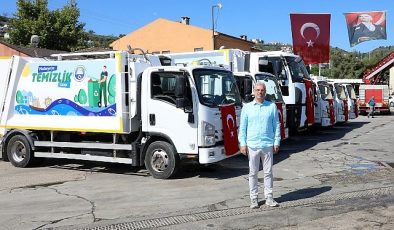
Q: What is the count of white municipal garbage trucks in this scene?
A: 6